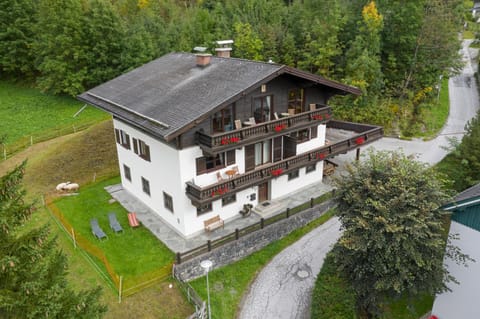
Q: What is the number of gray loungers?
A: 2